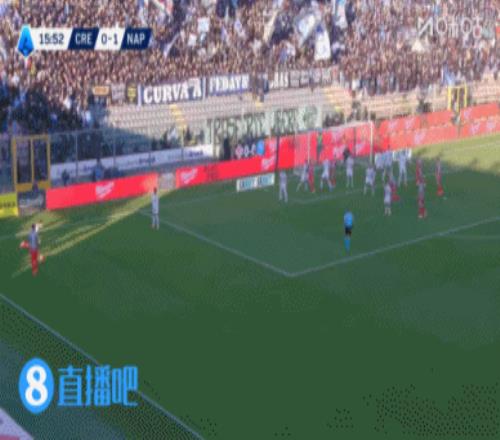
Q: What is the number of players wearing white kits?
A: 10